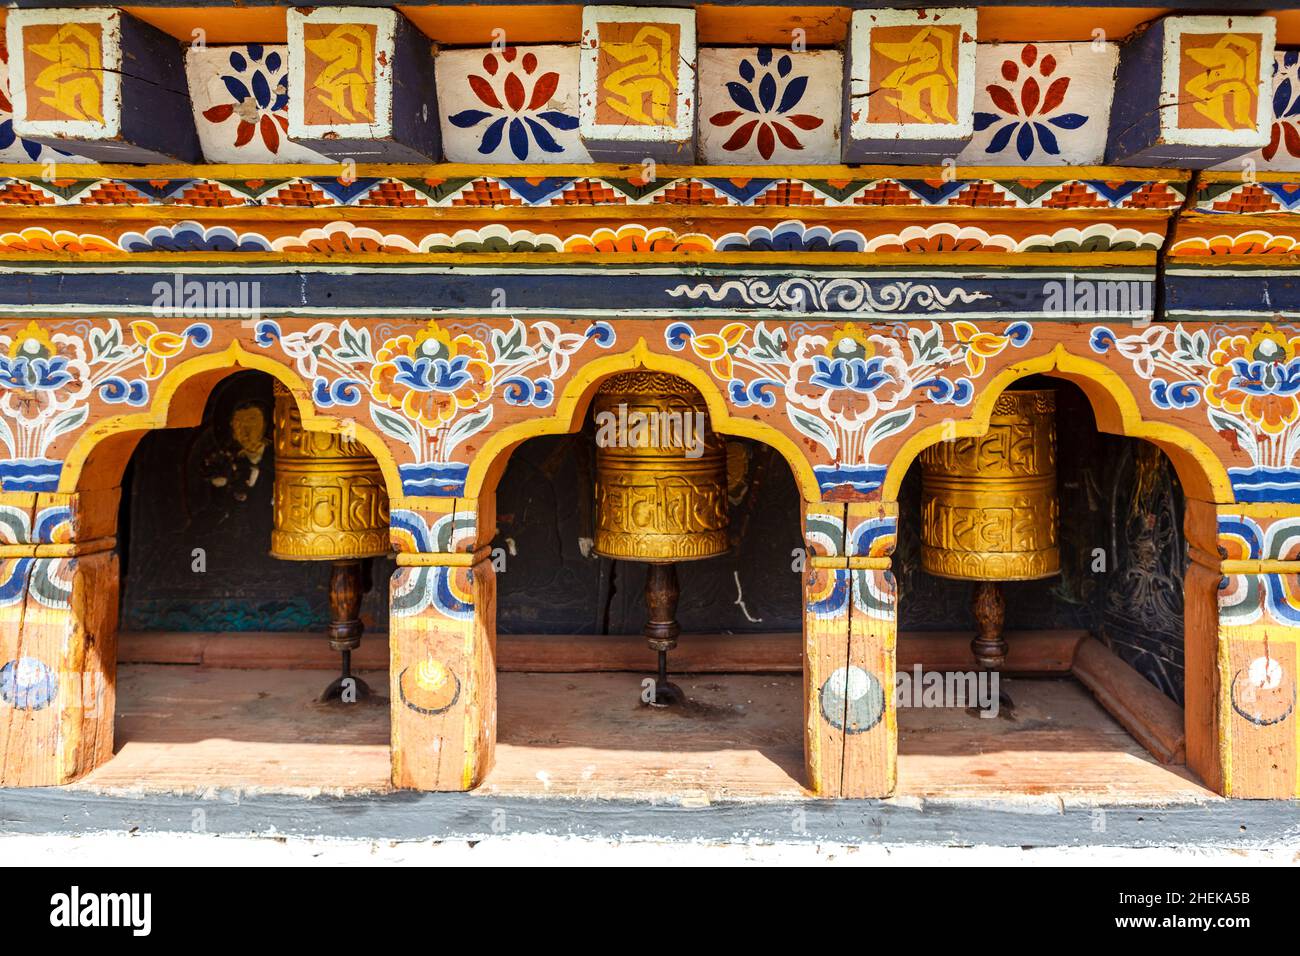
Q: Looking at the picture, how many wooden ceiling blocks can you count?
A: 5